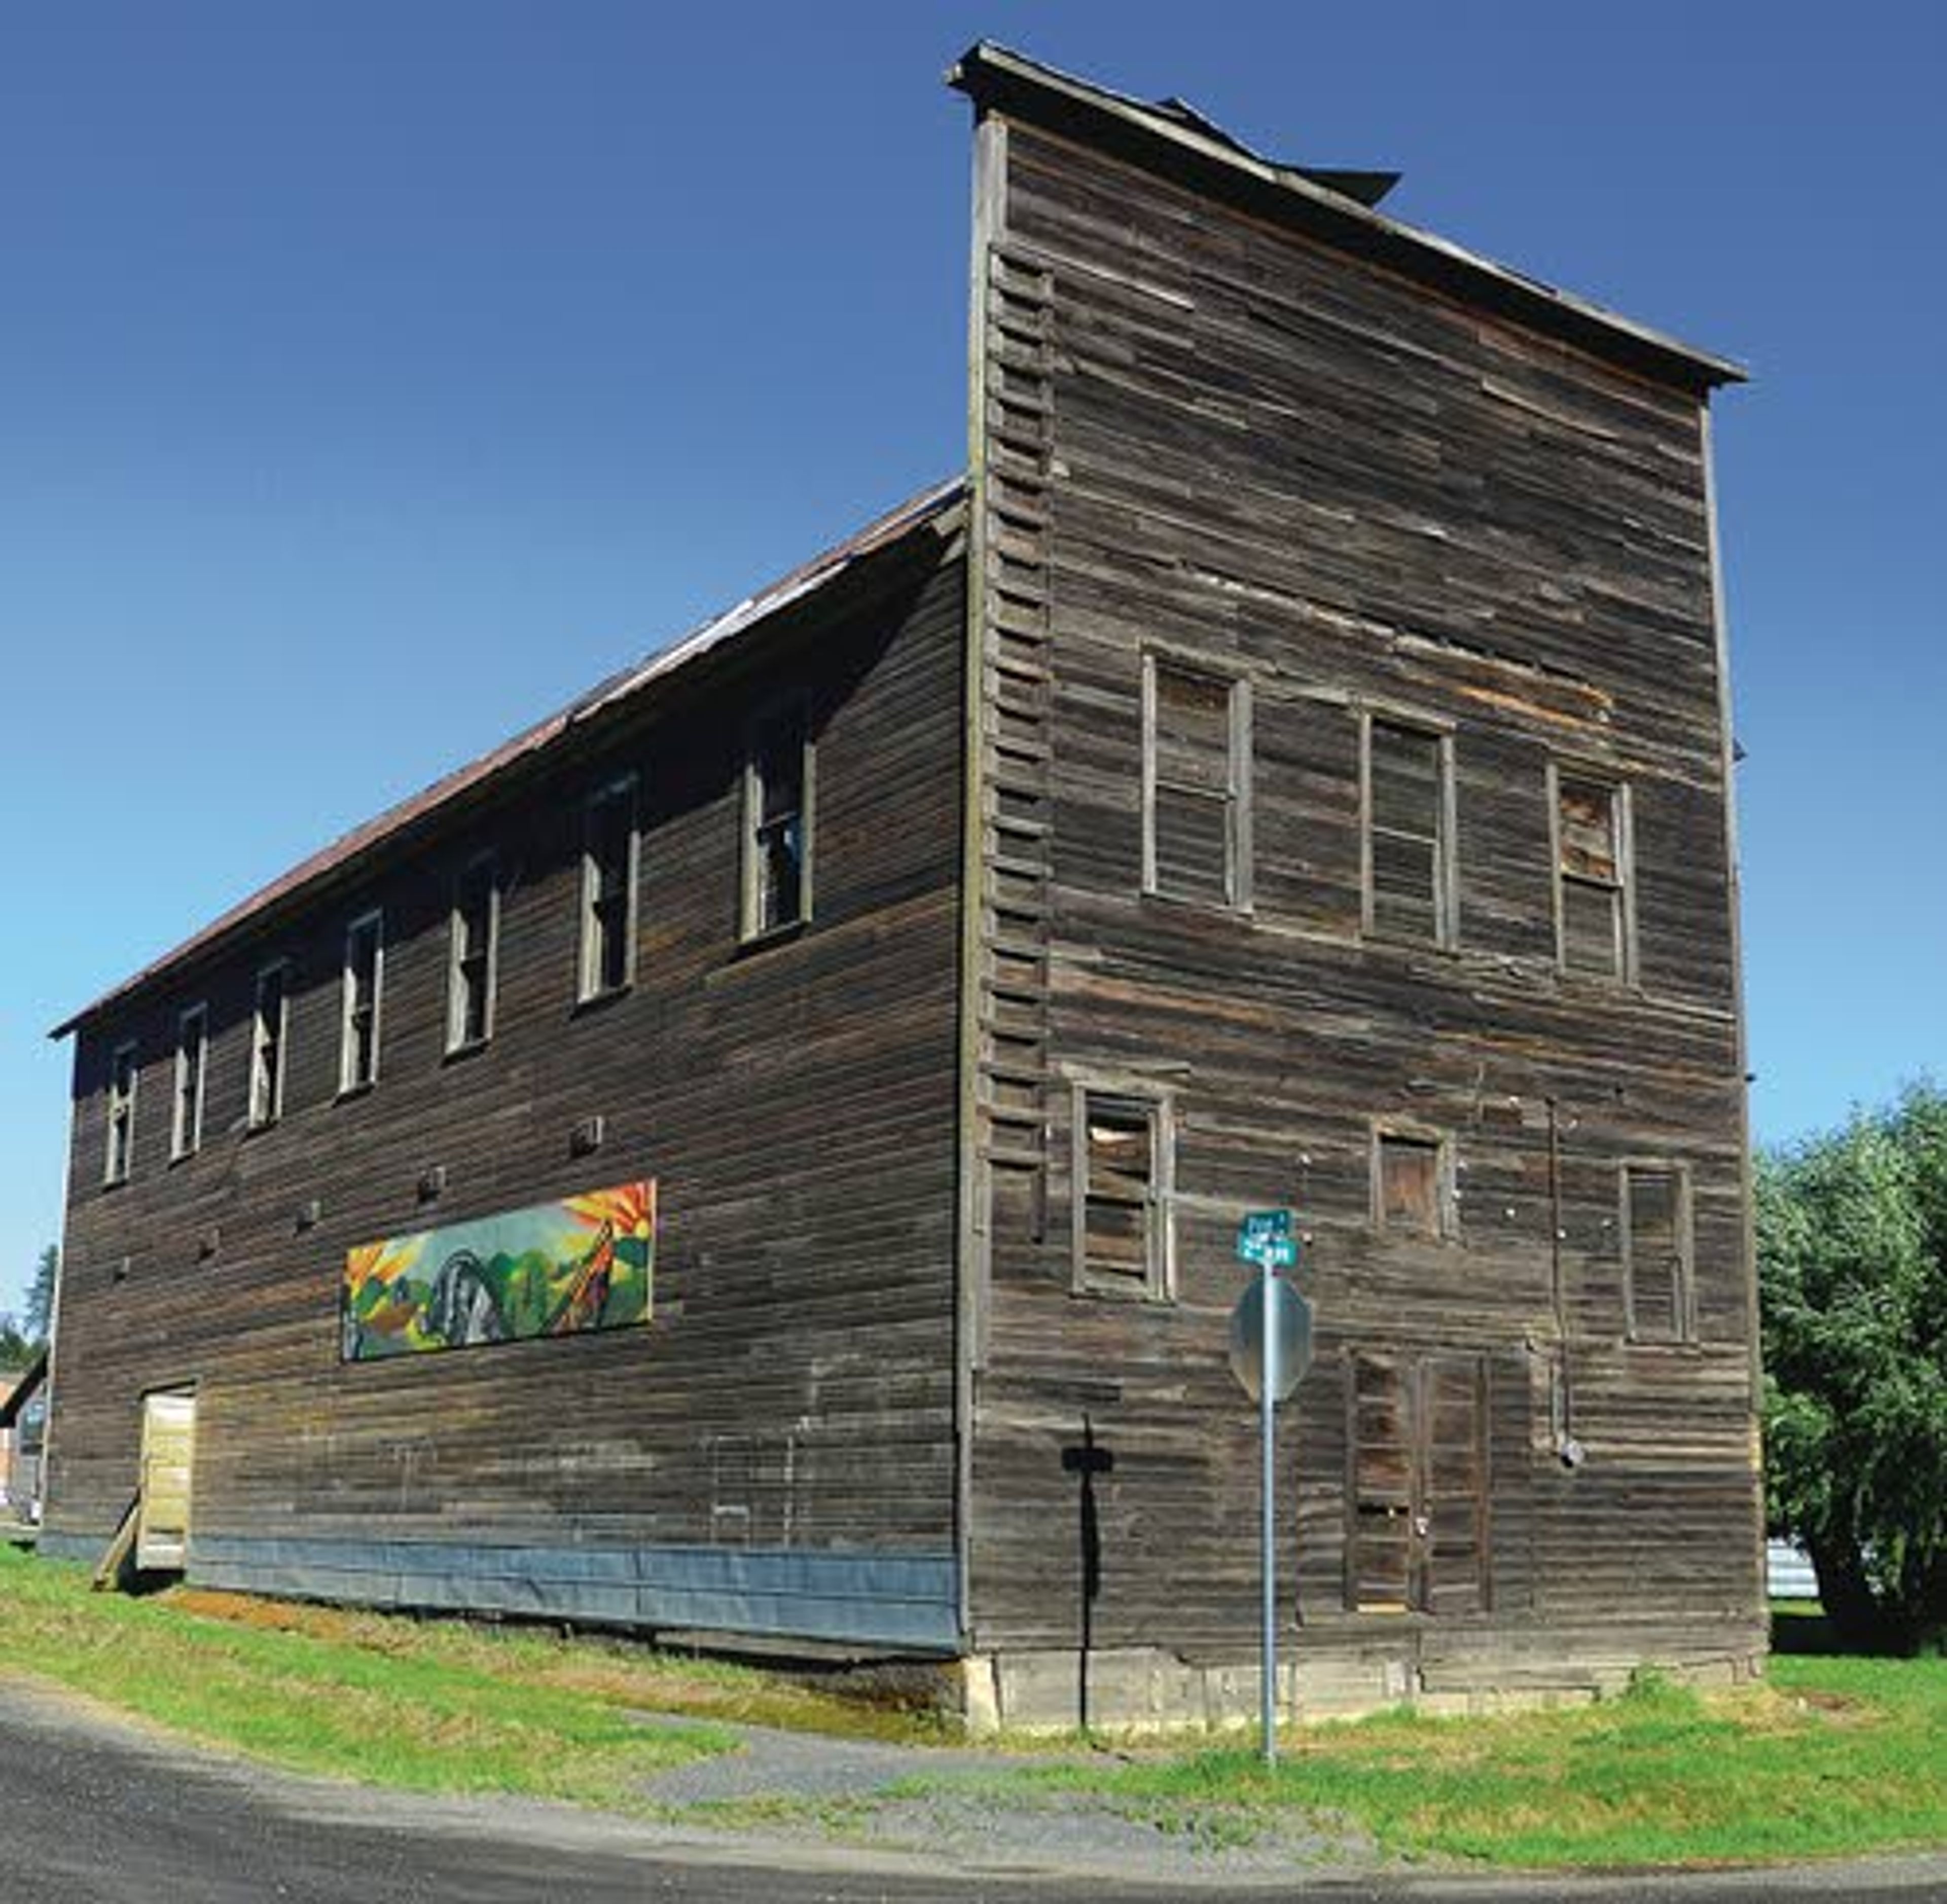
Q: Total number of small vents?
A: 5